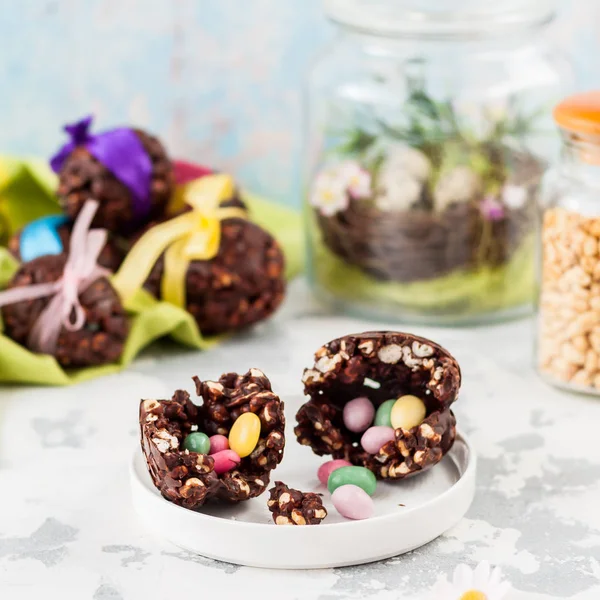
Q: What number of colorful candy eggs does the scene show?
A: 11